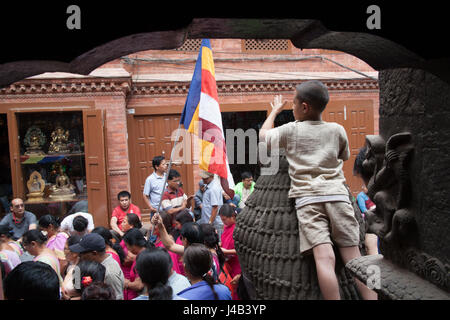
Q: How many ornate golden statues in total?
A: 4